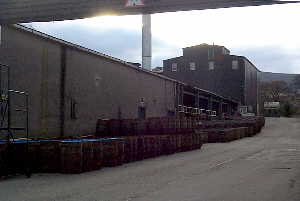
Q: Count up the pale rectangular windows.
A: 4